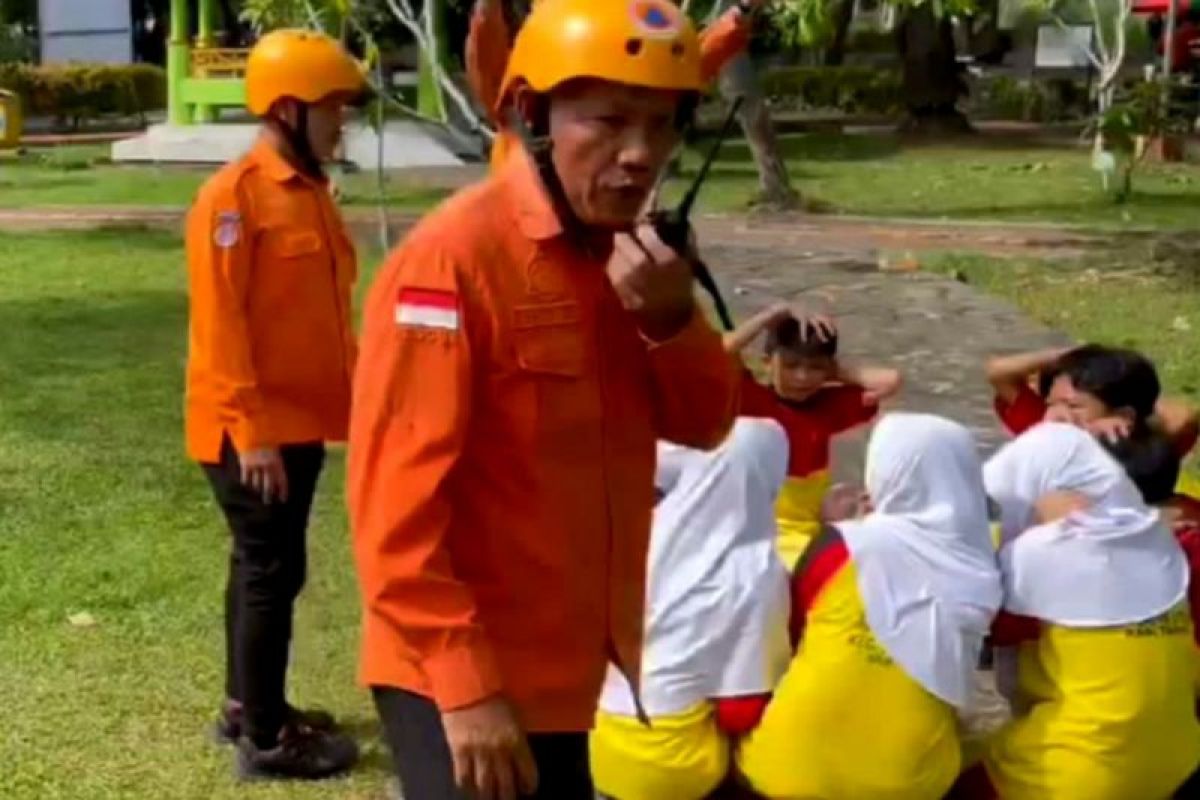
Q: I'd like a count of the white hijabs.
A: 3